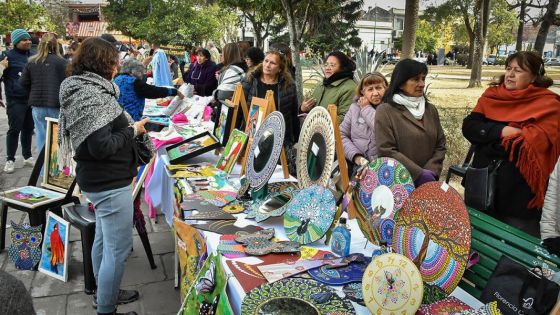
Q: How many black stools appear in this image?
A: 2